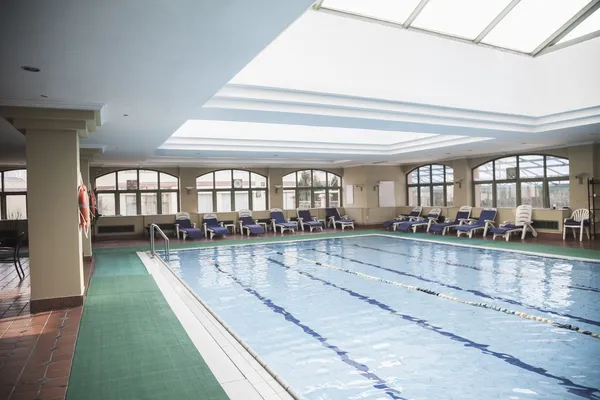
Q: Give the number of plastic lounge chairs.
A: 11